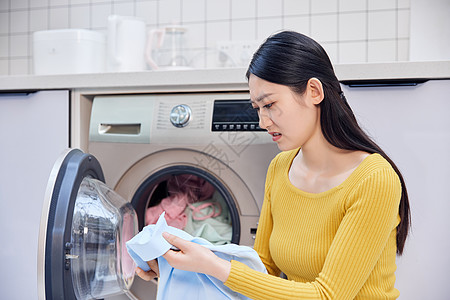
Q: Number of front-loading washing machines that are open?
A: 1